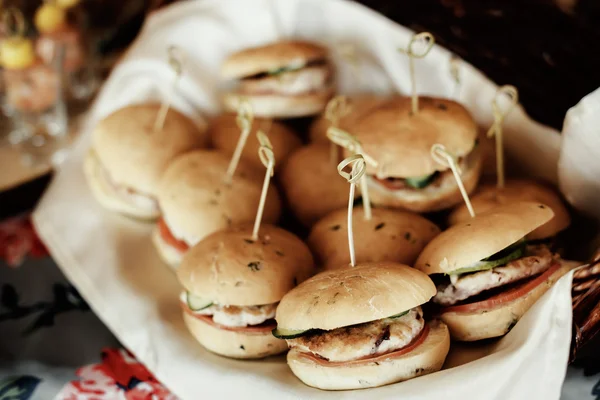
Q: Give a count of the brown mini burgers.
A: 12